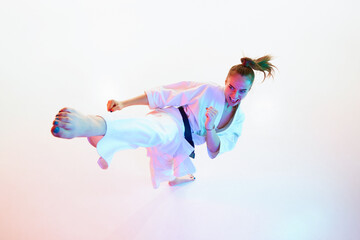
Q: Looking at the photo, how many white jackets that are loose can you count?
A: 1